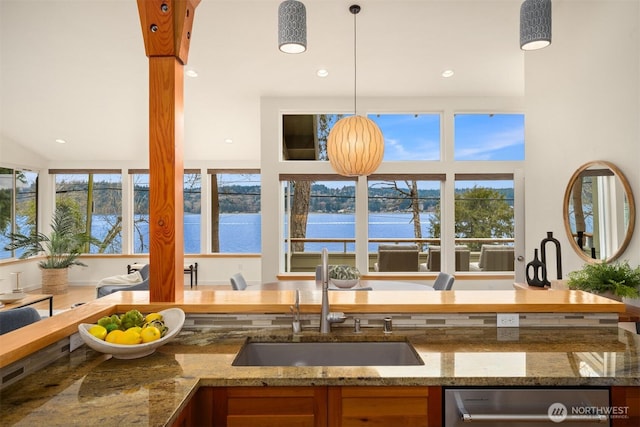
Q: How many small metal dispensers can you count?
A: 2